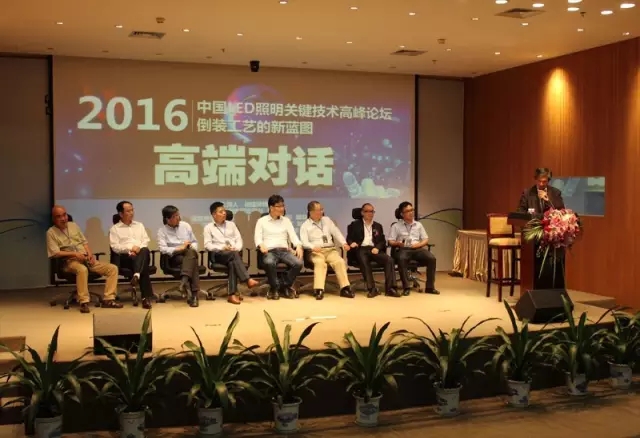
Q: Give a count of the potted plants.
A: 9